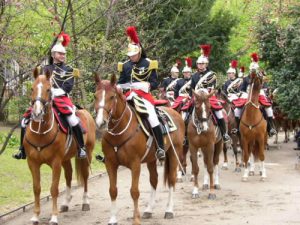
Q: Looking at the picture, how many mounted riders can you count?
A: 8